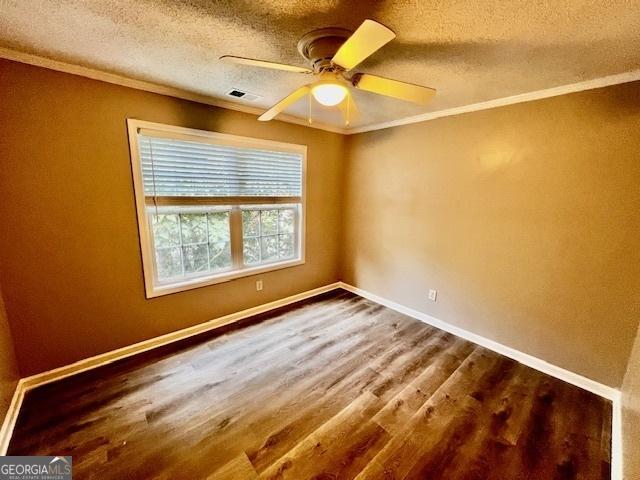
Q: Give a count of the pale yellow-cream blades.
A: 5